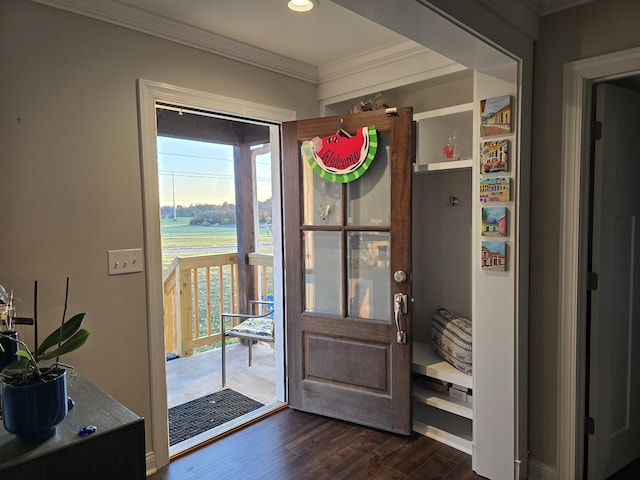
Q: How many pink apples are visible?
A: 0